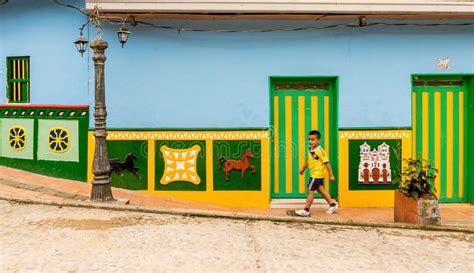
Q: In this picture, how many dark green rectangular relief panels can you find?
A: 4